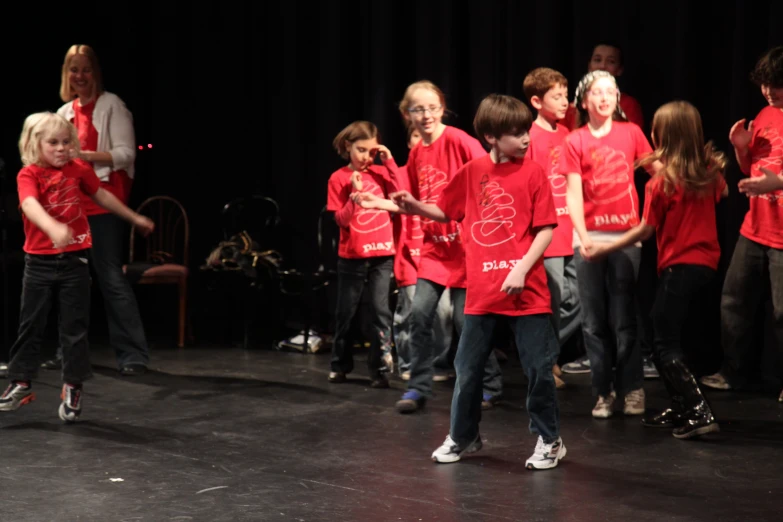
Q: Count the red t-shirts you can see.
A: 11